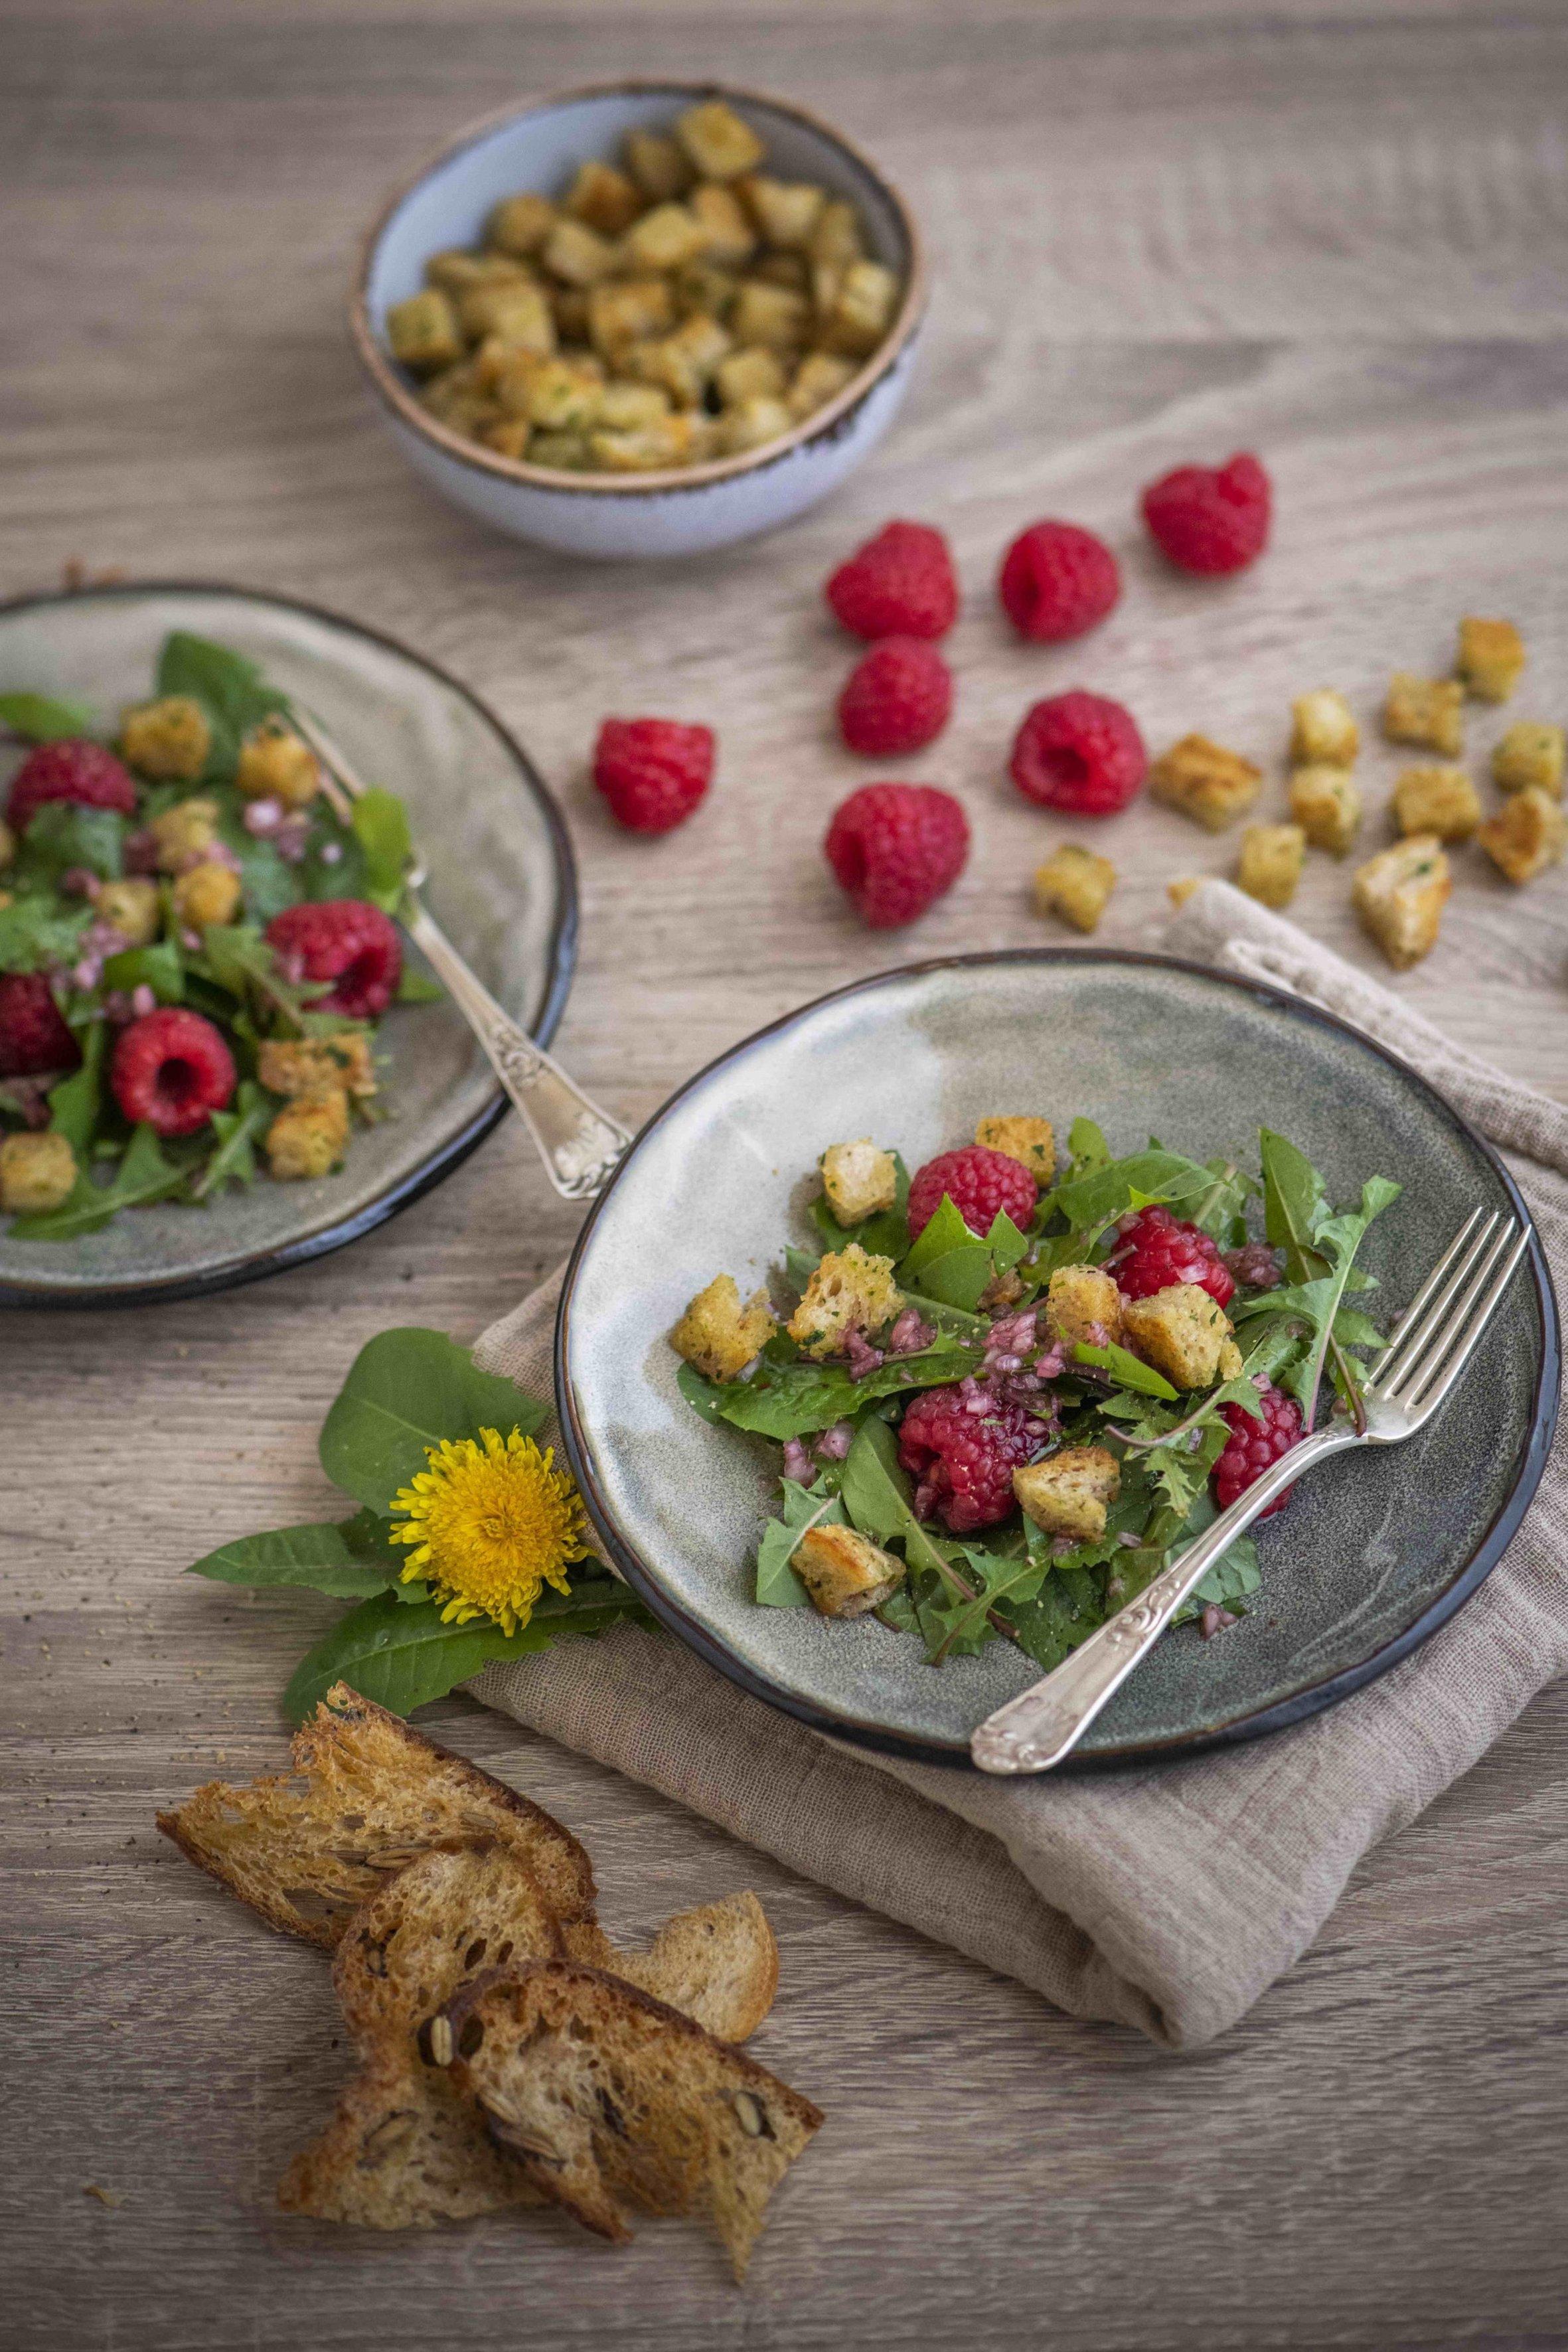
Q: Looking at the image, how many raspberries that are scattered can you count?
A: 7